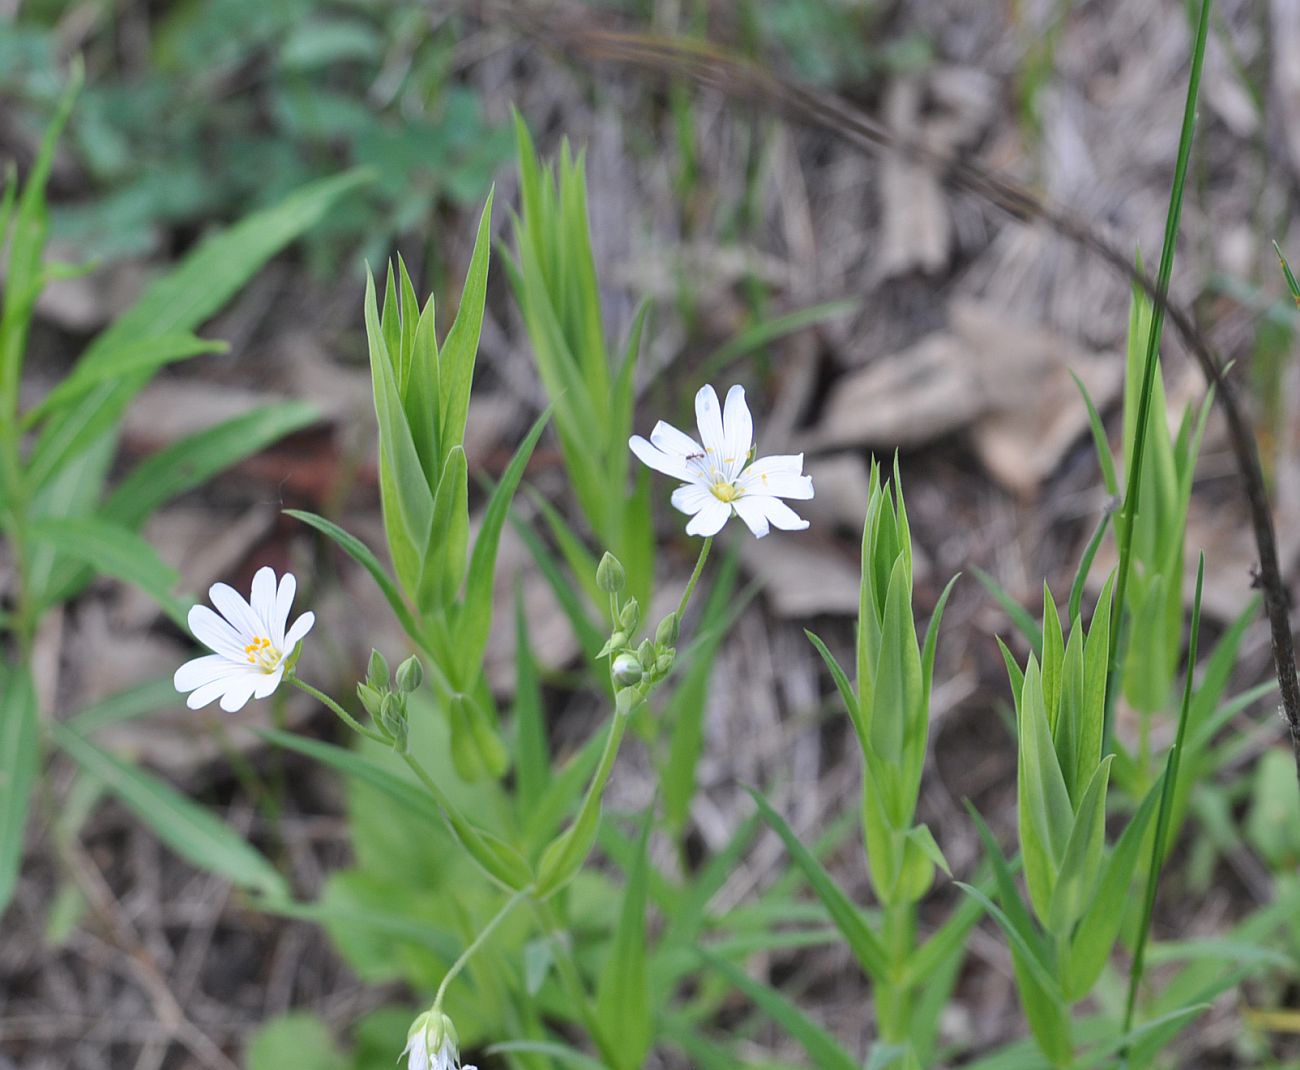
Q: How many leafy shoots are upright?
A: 5